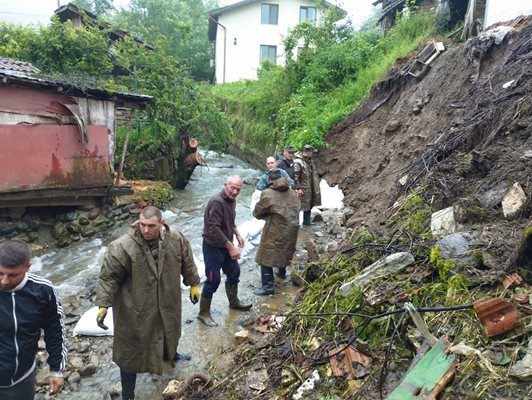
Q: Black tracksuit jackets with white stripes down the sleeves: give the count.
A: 1